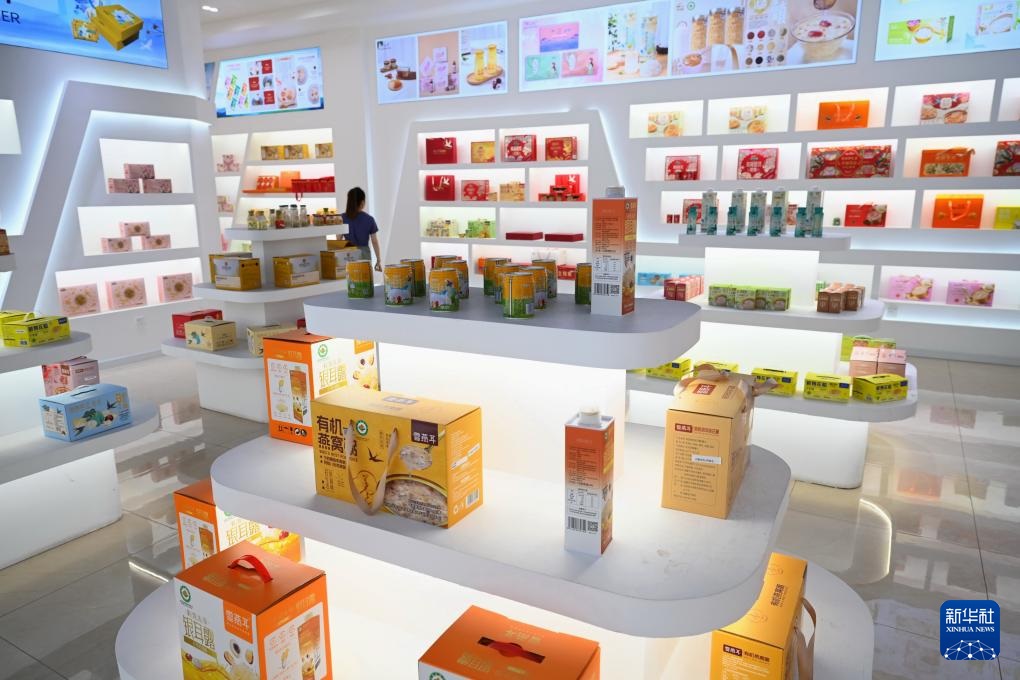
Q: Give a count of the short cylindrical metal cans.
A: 12